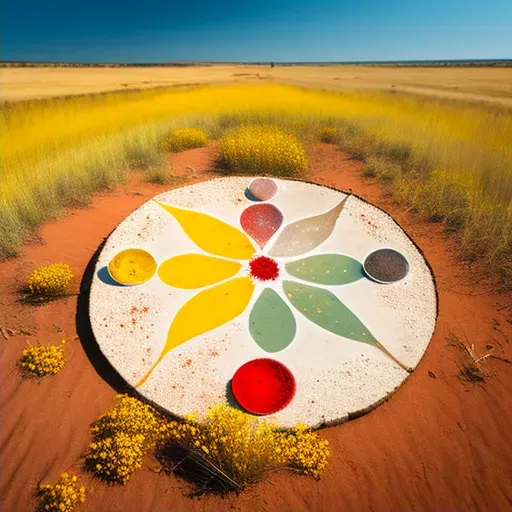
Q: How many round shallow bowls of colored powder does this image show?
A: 4